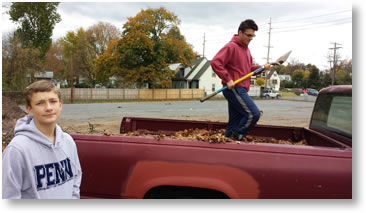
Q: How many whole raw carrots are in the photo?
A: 0